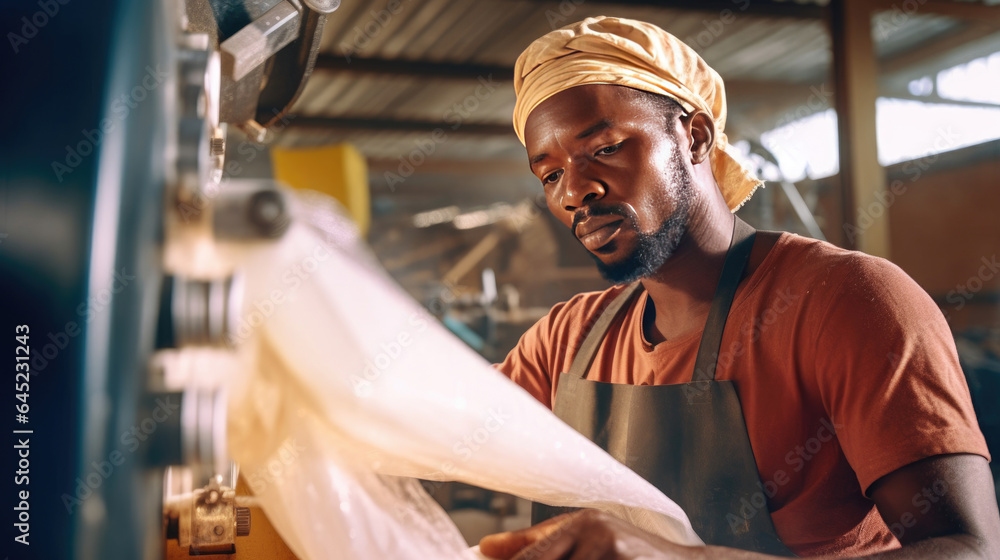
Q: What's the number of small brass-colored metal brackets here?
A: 1